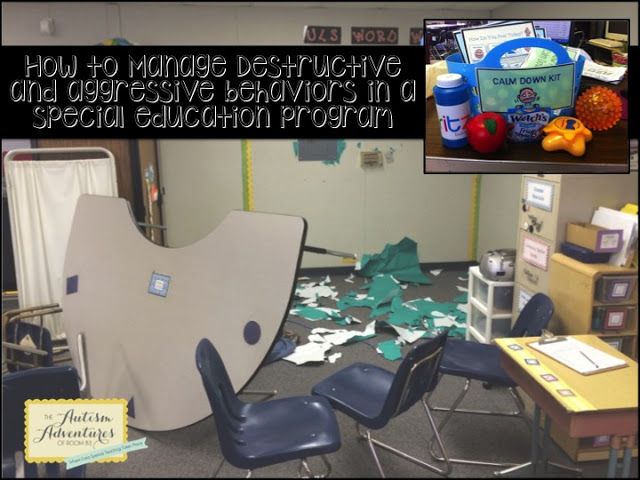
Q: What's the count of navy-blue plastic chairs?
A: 5